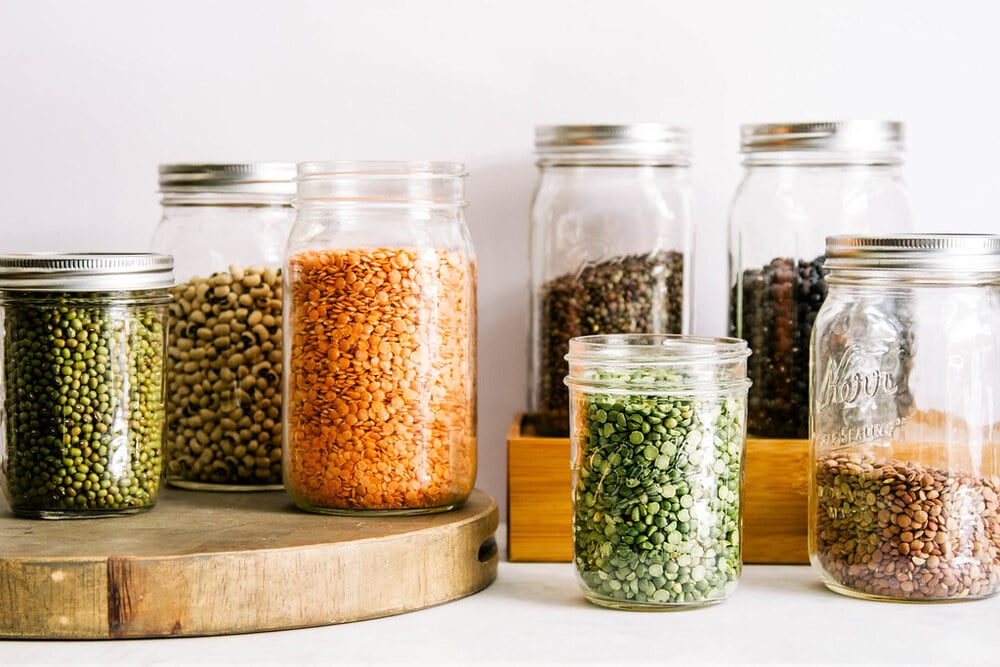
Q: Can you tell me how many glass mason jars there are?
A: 7